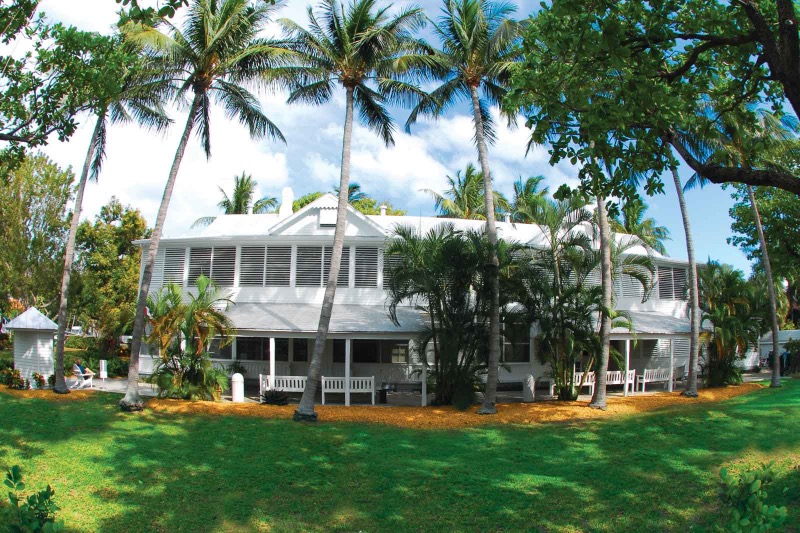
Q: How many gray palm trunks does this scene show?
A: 7